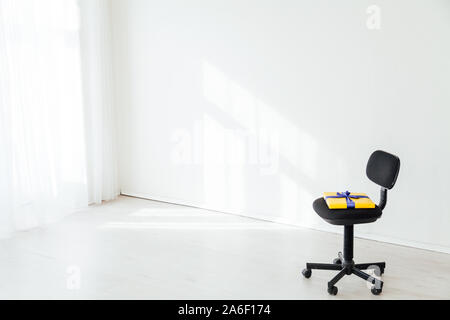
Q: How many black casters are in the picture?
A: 5